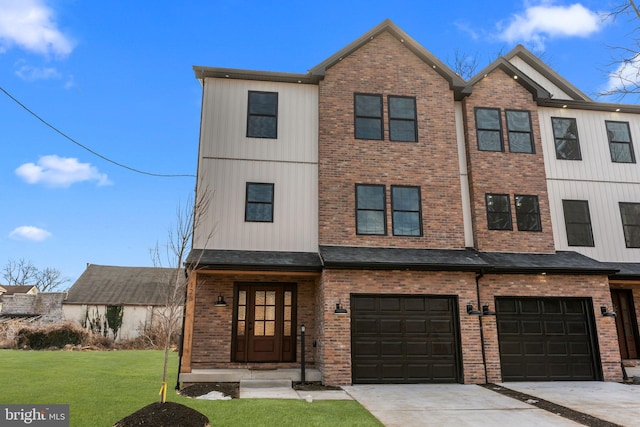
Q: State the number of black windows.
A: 14